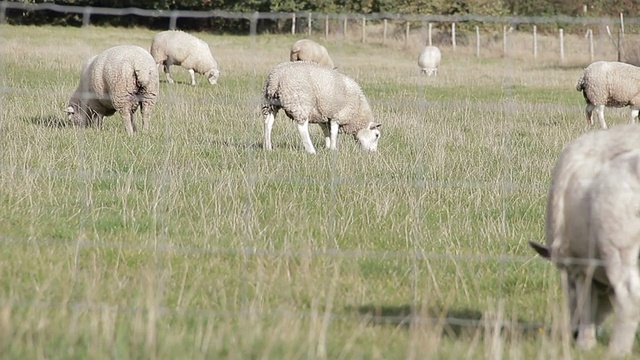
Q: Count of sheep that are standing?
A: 7